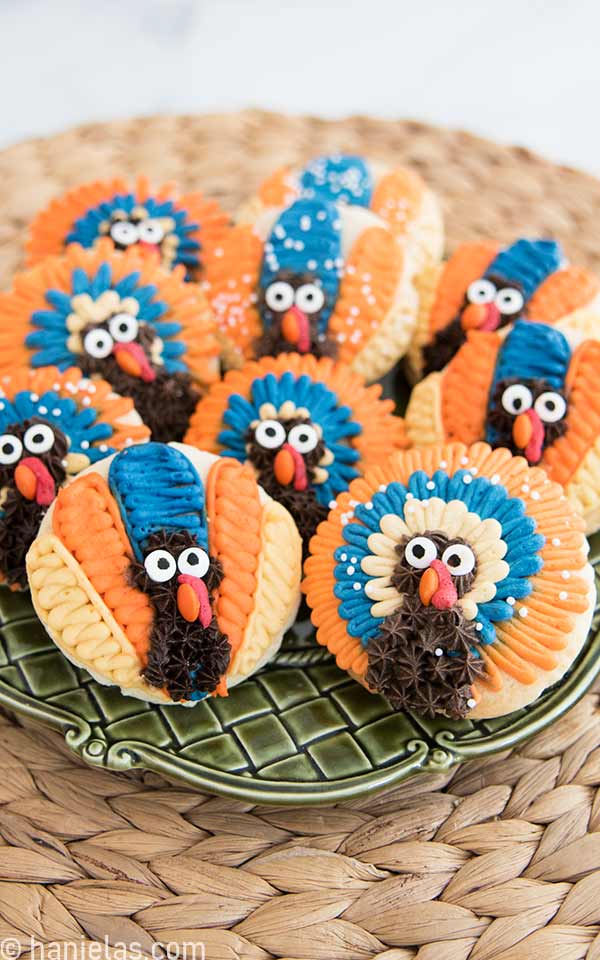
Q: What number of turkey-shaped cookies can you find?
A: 10